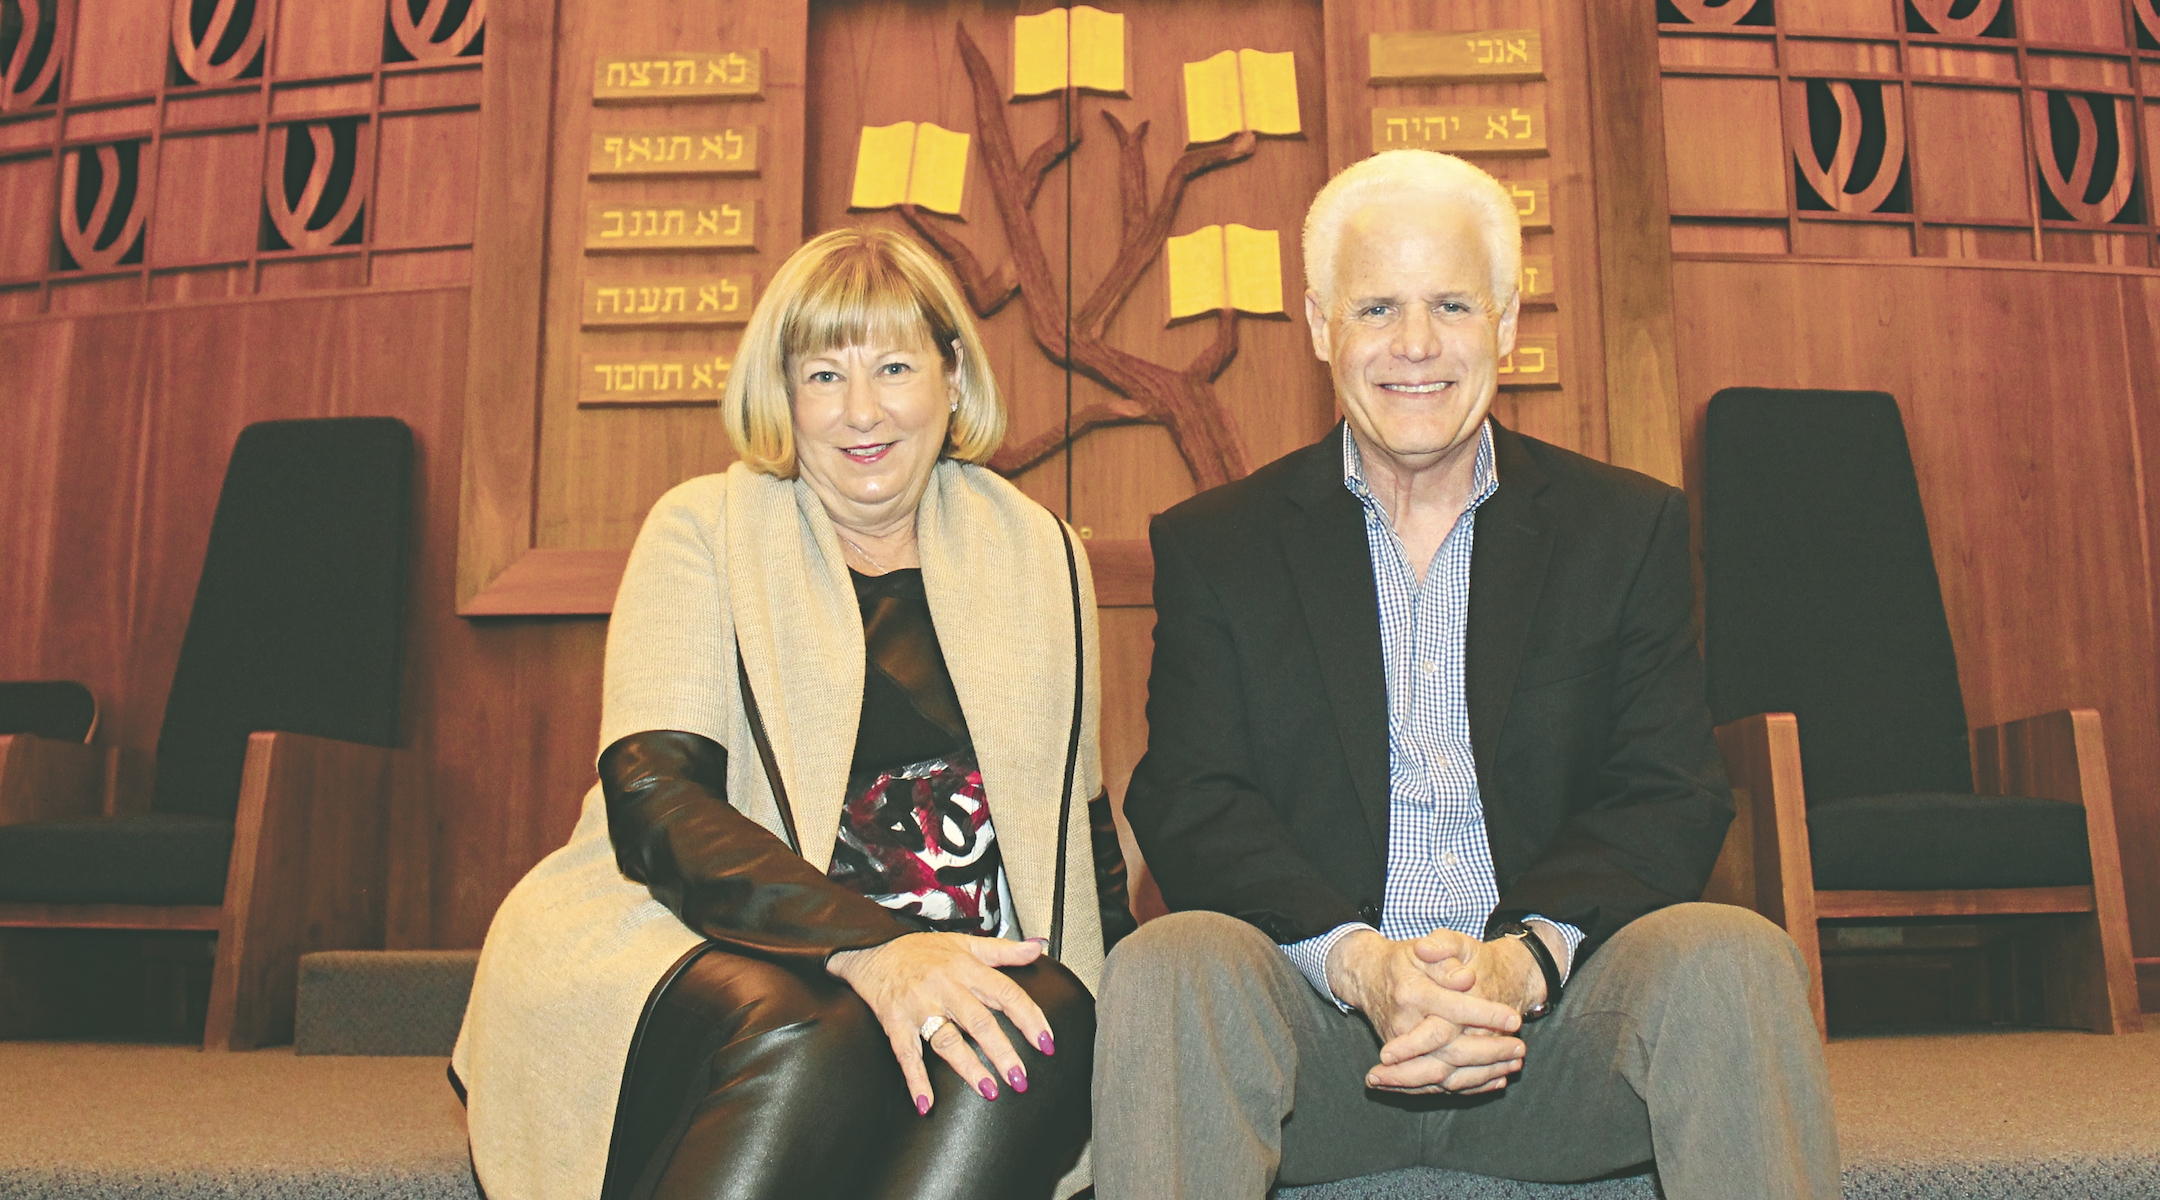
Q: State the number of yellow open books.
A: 4